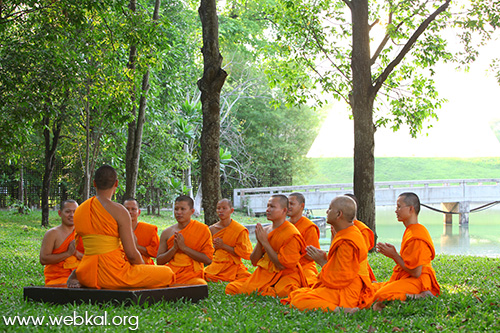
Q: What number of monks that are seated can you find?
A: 10